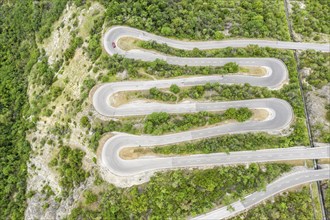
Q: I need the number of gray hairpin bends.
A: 5